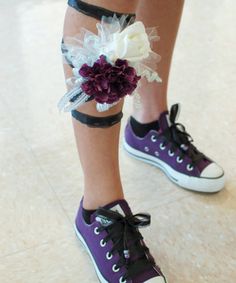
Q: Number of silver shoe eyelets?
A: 12